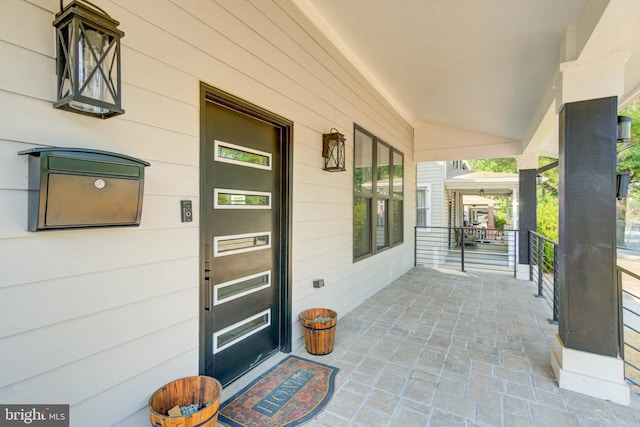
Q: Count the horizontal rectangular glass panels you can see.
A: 5